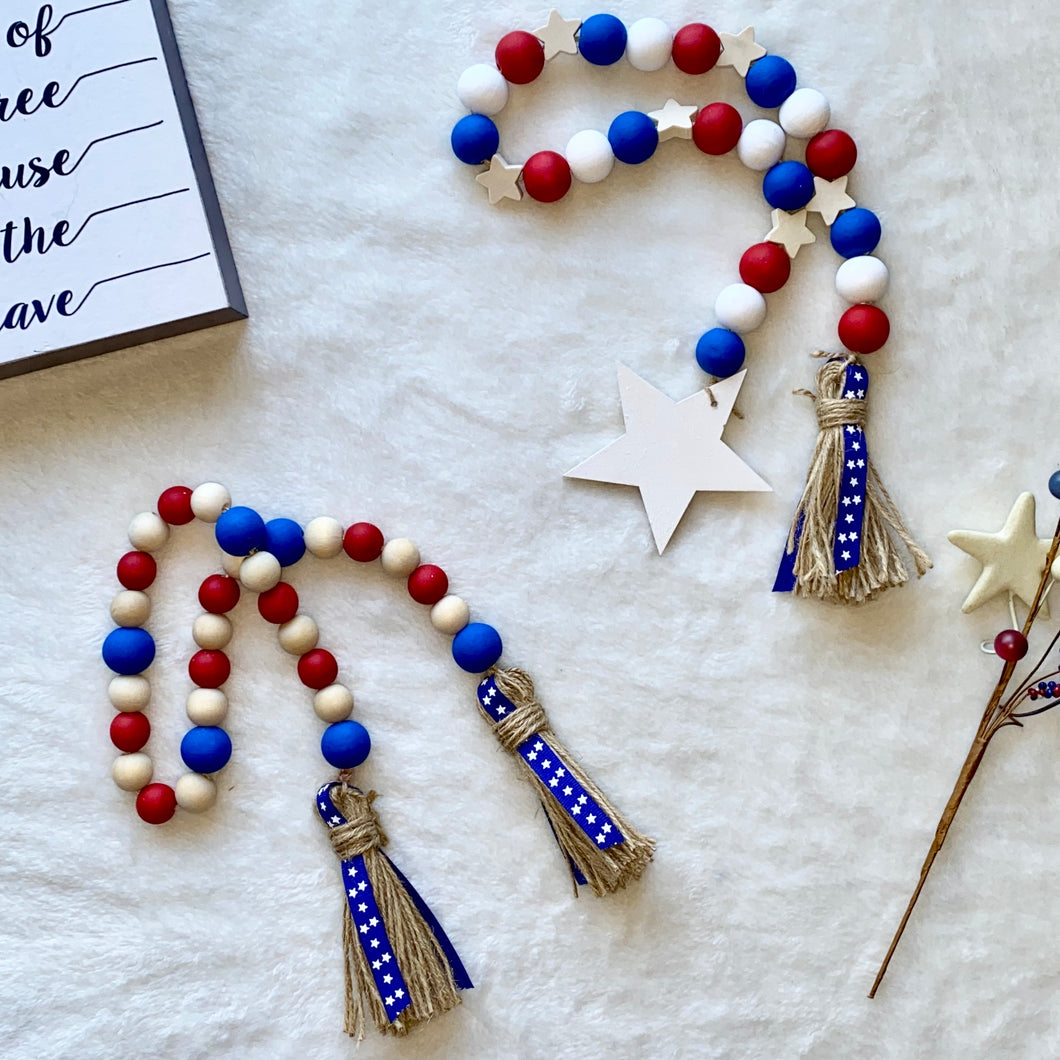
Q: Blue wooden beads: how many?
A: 13